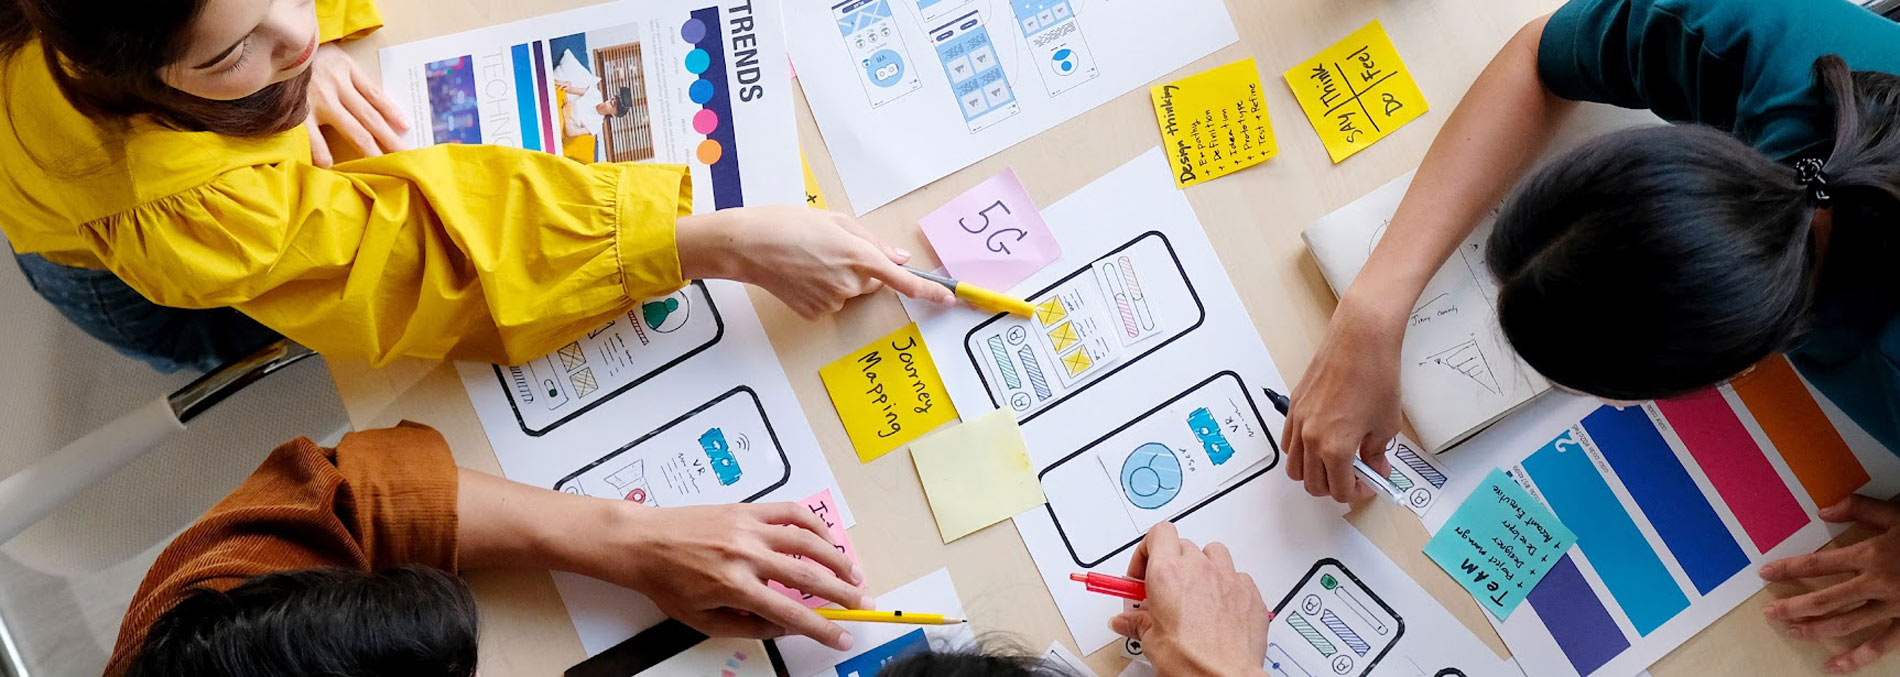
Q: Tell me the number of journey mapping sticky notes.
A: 1